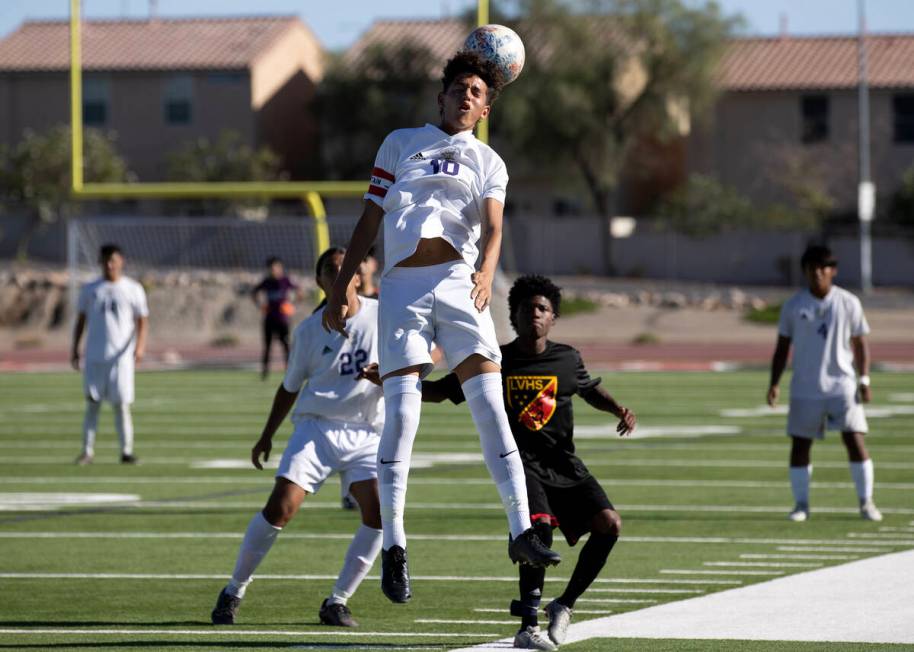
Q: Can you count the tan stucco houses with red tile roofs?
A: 3